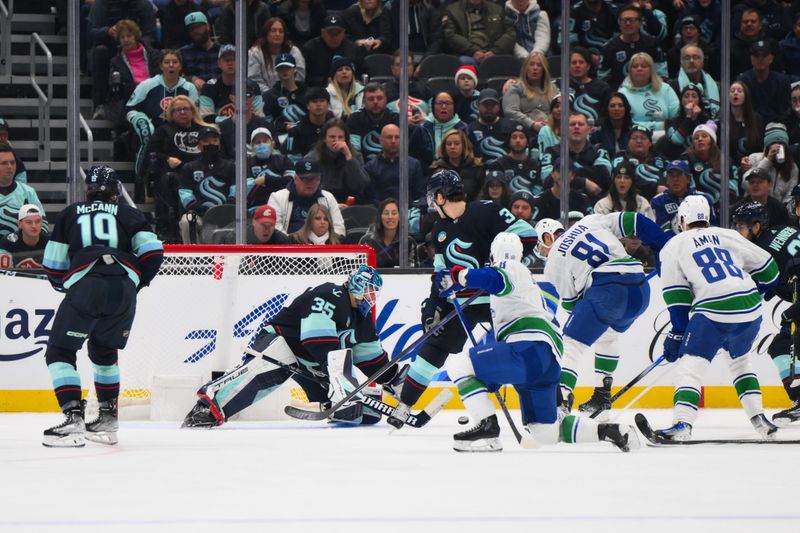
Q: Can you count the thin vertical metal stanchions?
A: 5